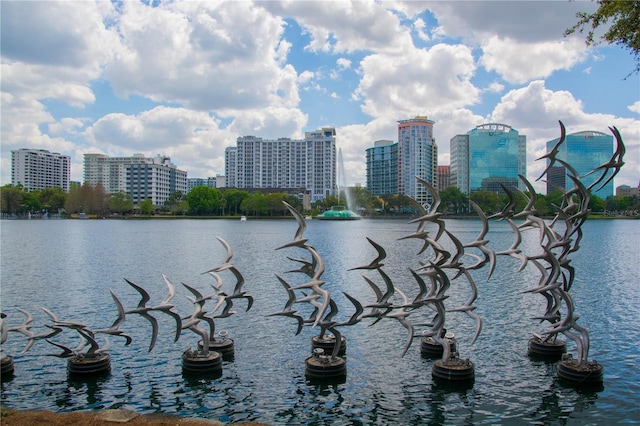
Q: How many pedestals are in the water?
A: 10